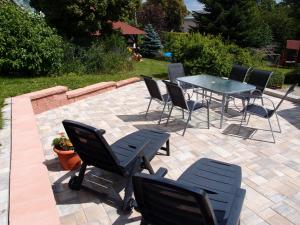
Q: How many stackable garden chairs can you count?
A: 6